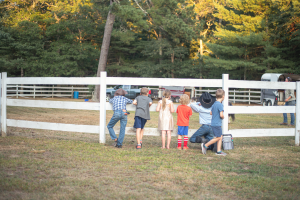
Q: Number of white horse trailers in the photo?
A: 1